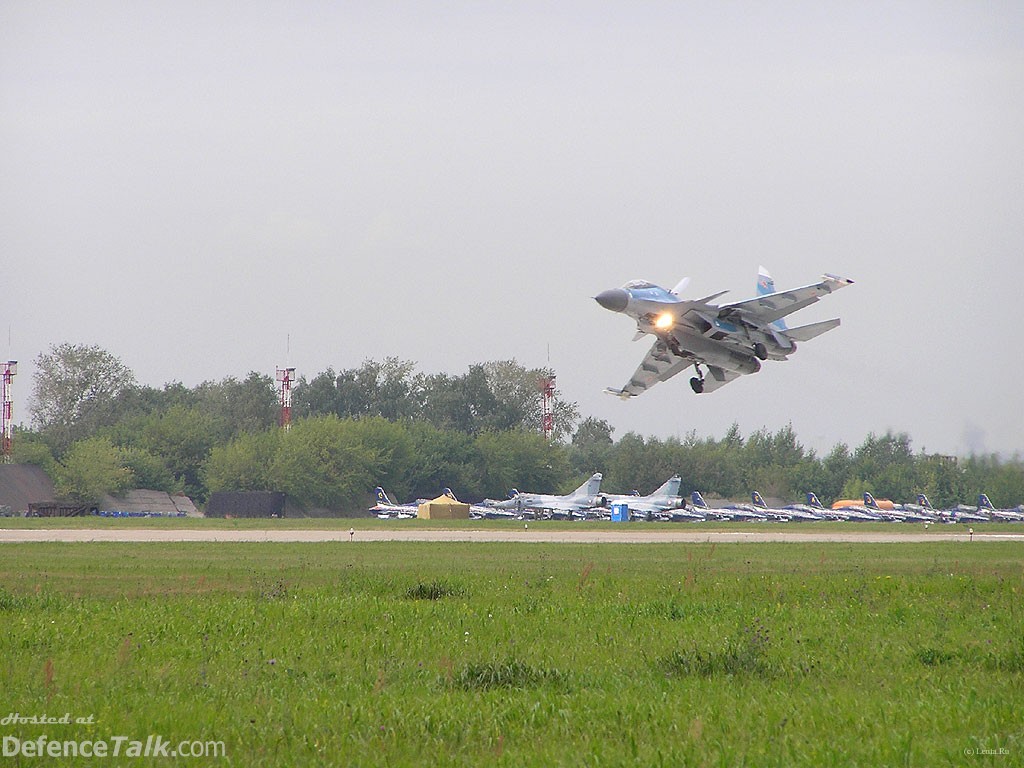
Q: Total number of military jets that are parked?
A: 12